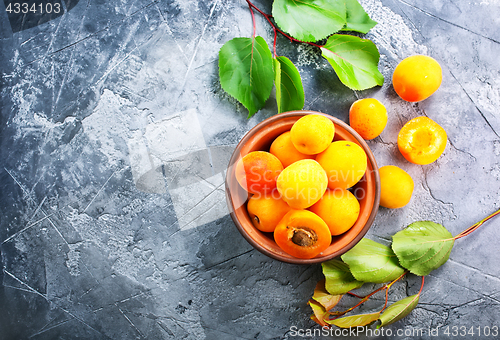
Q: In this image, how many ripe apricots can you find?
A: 12